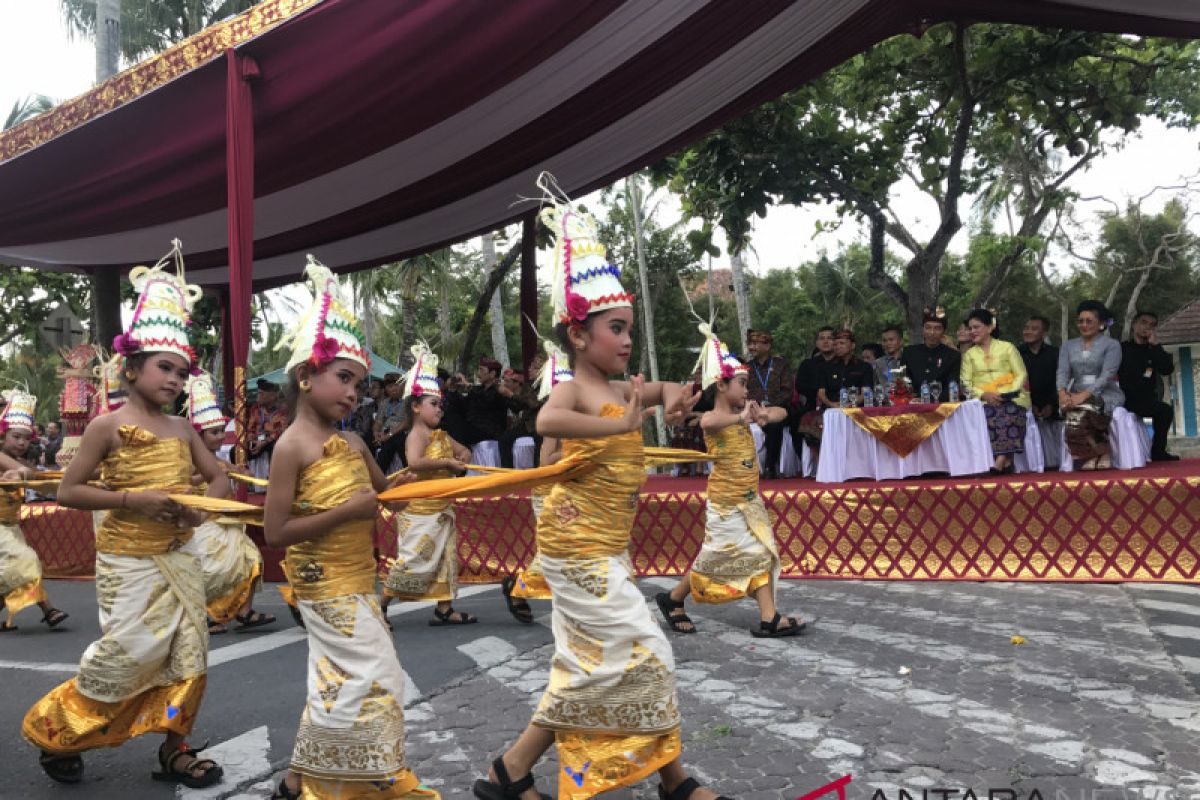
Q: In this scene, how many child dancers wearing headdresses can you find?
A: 9